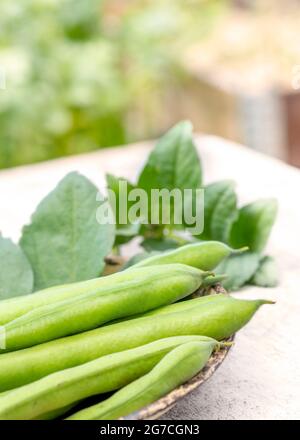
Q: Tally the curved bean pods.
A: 5